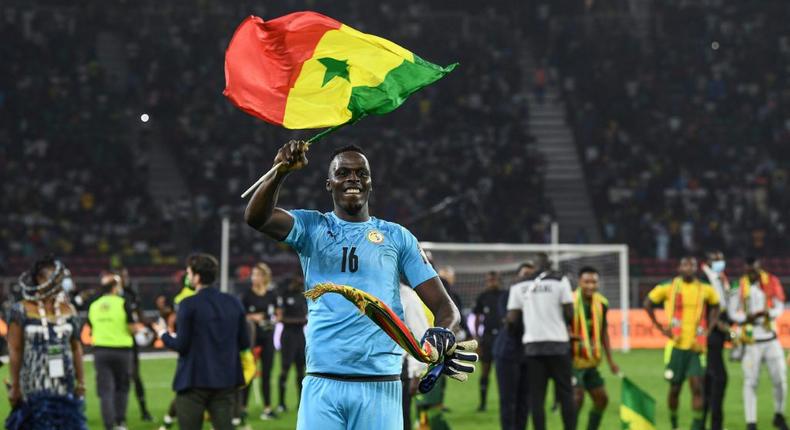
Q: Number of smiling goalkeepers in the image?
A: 1